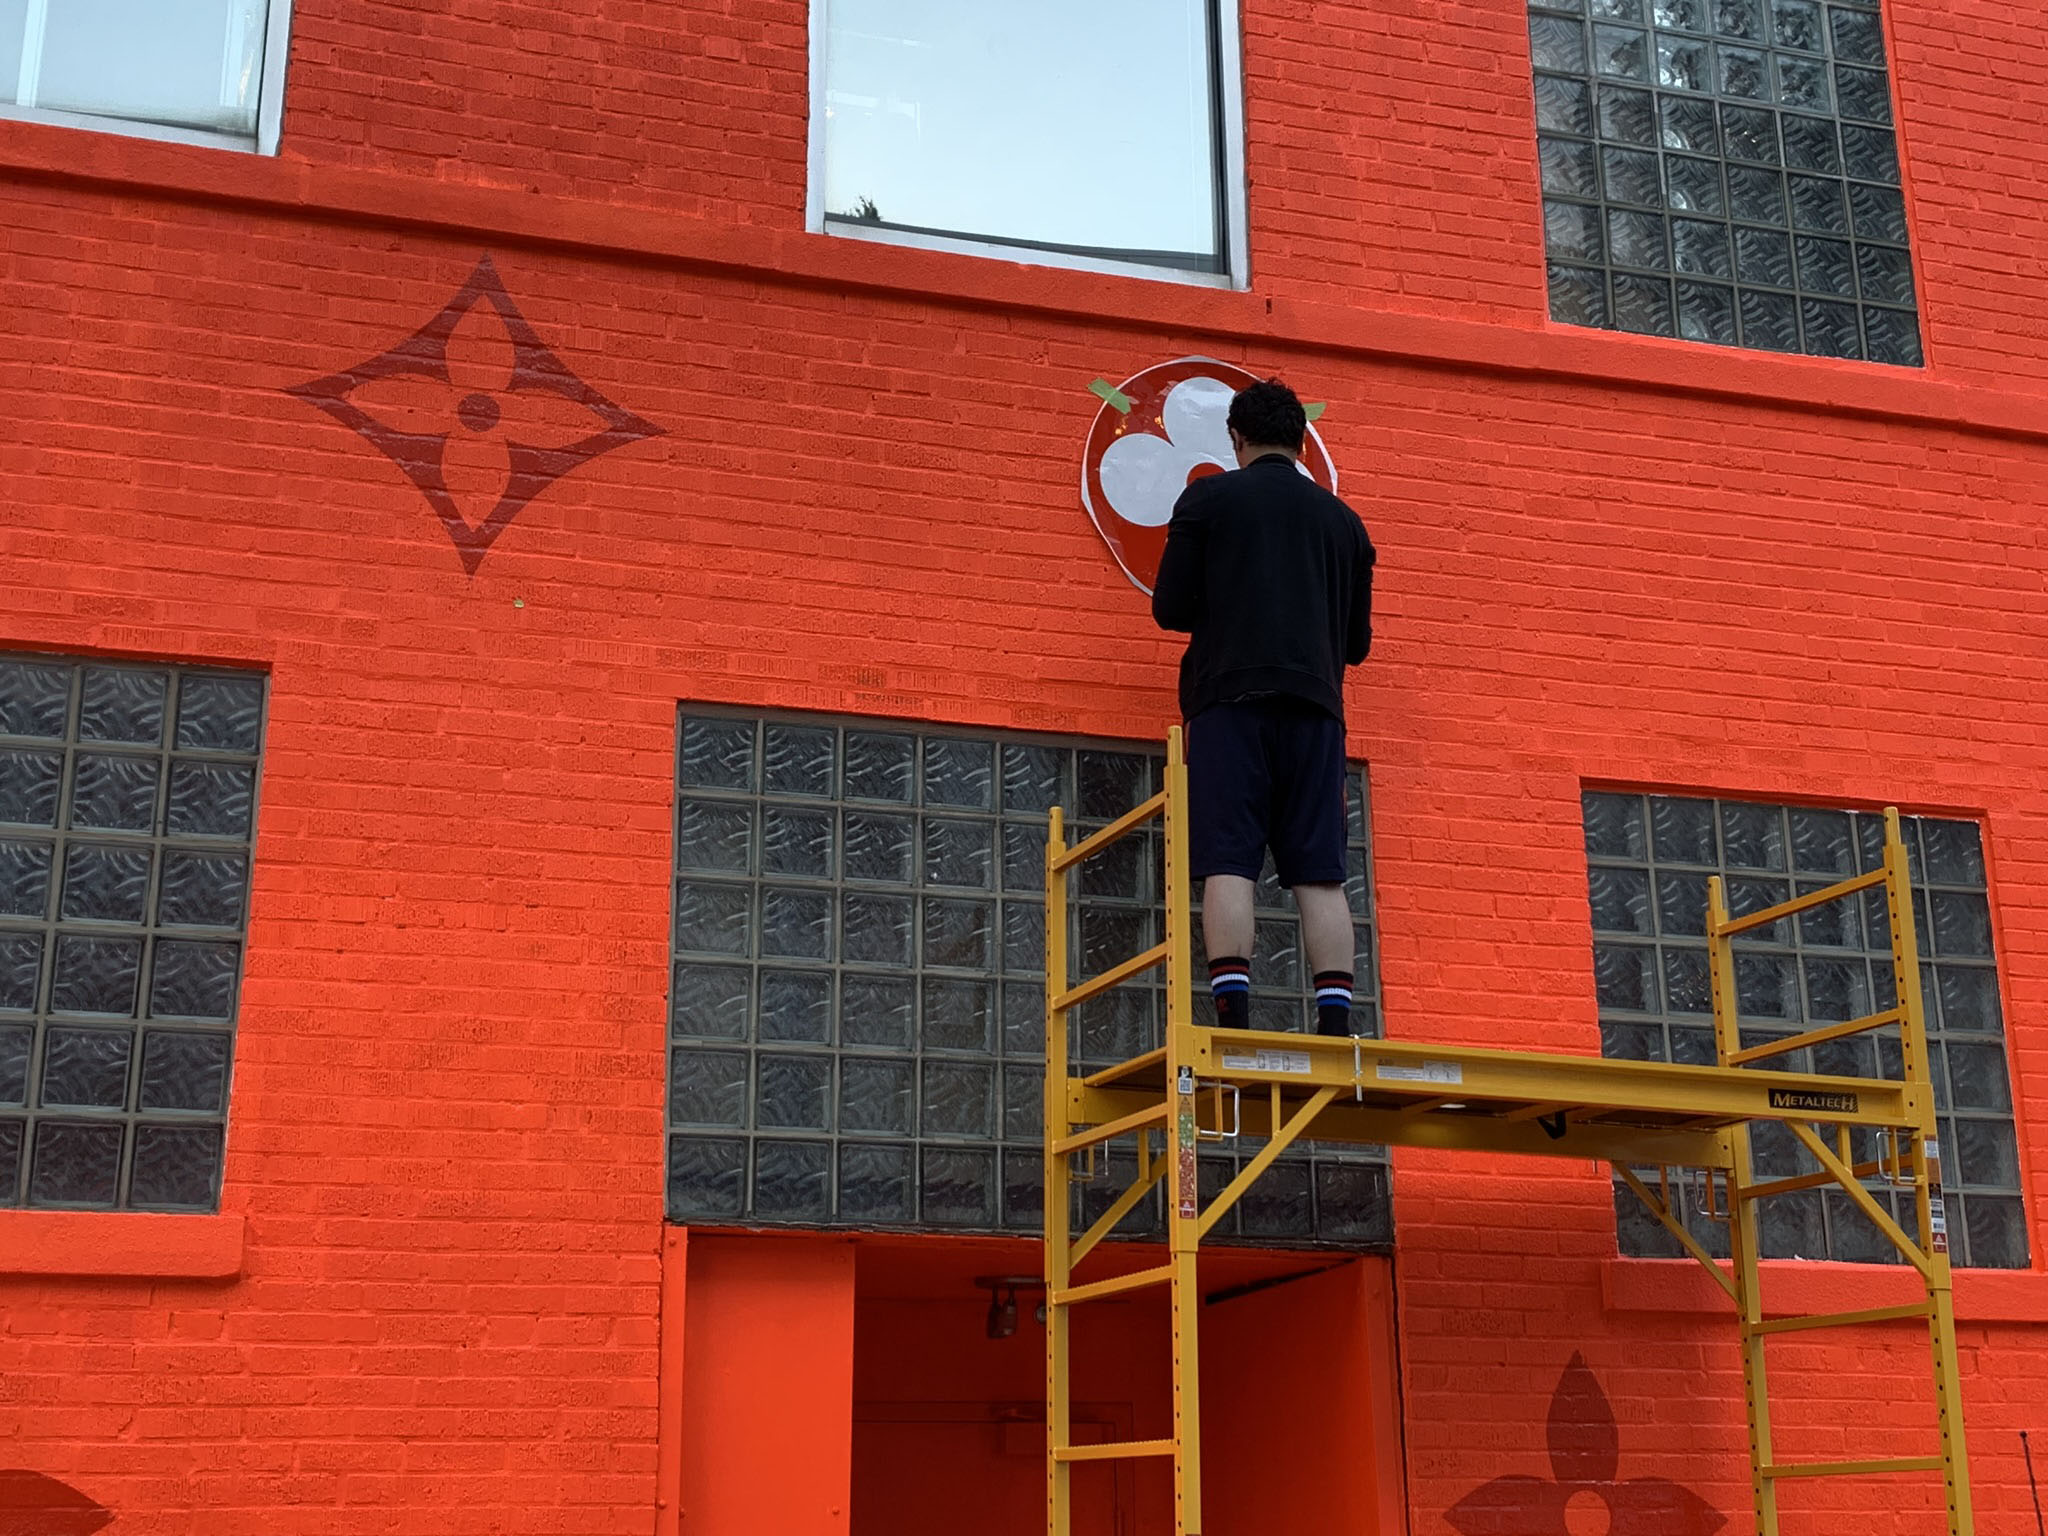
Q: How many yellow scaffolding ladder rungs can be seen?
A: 10